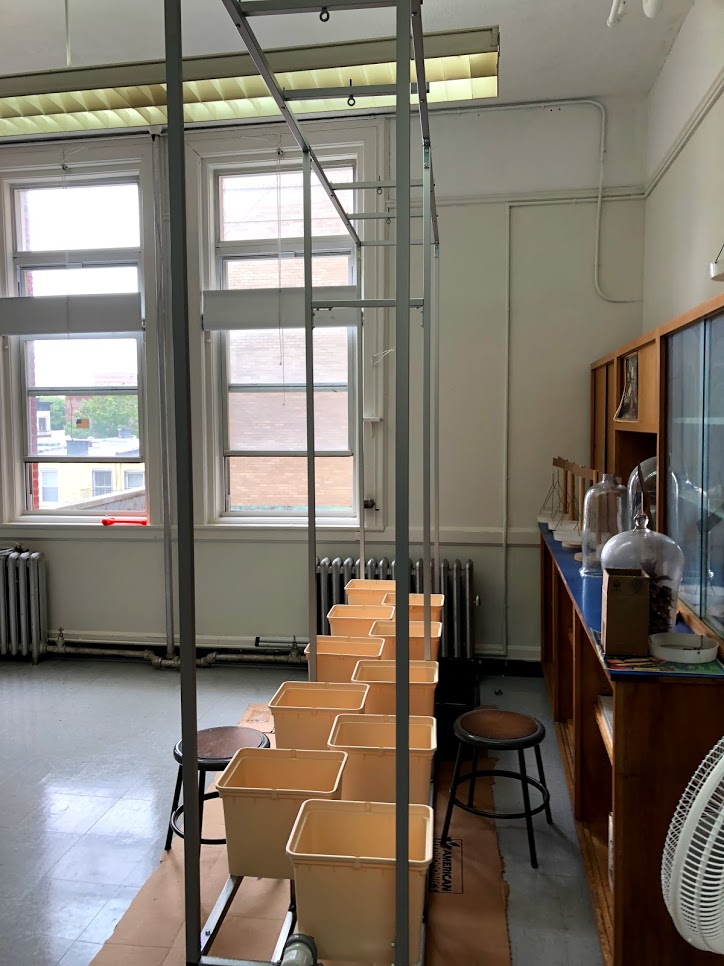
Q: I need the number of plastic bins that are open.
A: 10